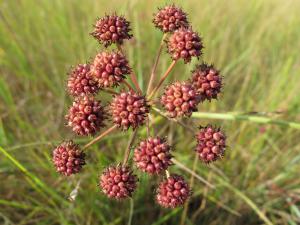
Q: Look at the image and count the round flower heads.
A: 14